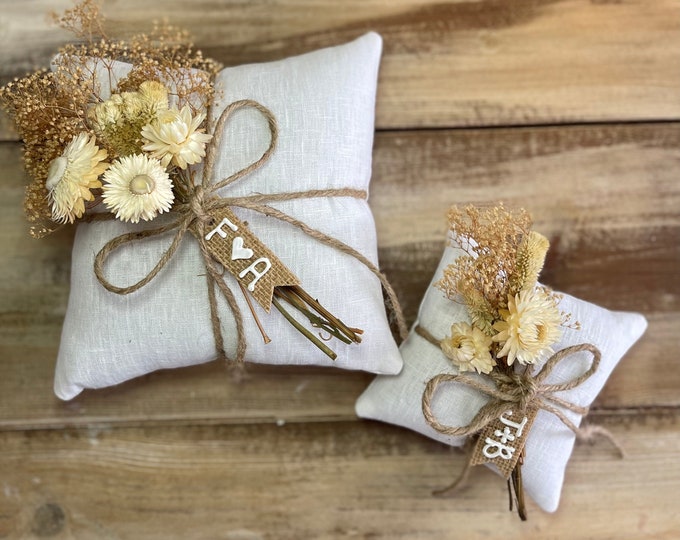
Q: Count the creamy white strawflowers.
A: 5